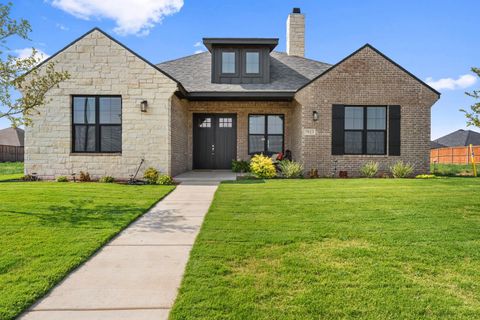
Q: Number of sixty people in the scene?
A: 0